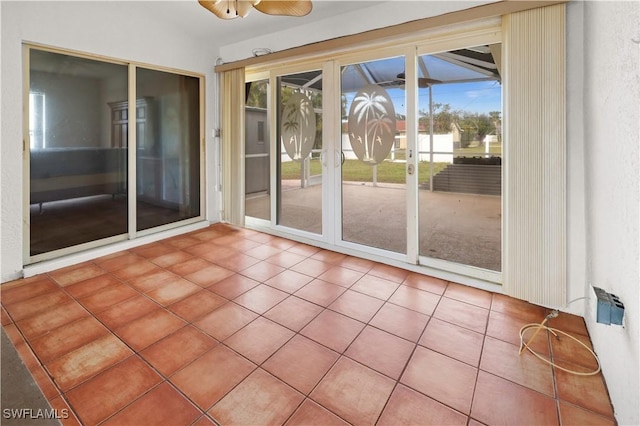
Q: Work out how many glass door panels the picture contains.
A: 6